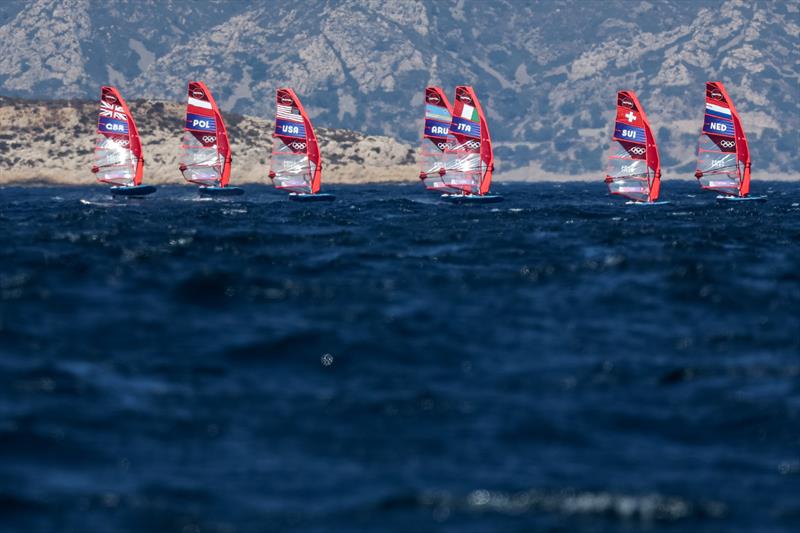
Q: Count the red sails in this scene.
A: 7